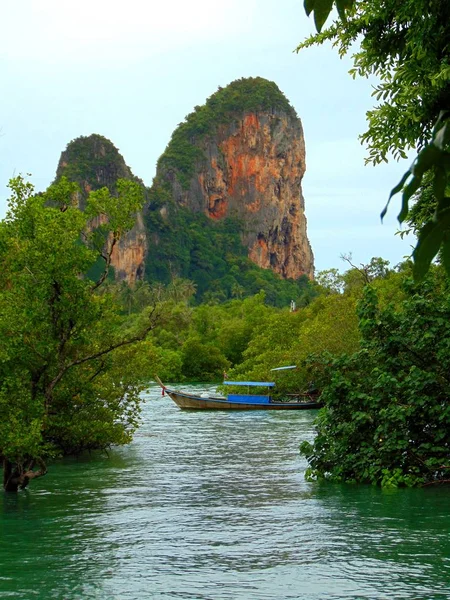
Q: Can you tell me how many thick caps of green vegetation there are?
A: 2